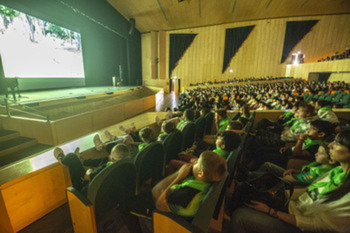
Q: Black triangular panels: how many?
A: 3